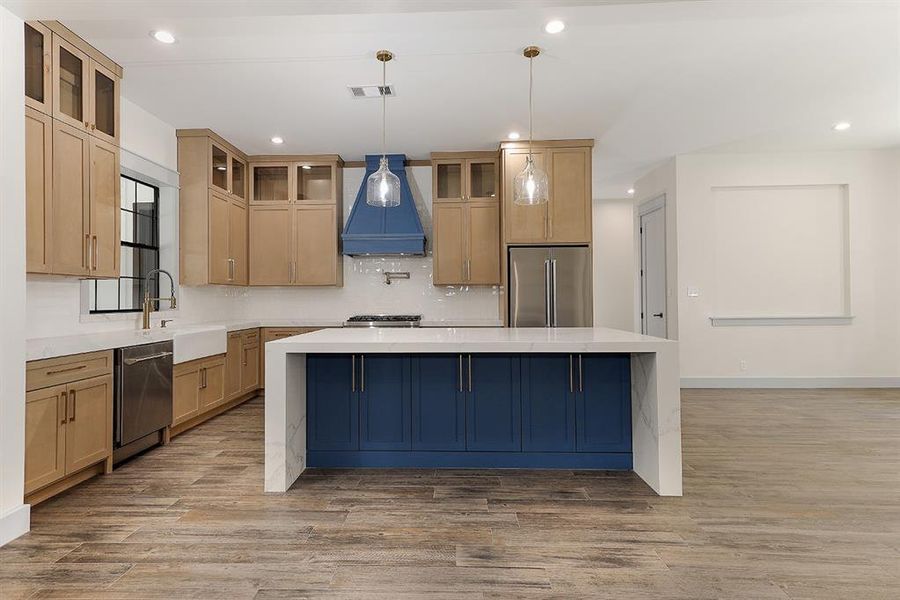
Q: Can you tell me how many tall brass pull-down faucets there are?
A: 1